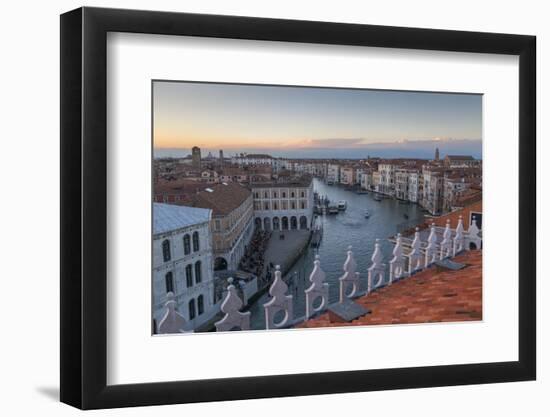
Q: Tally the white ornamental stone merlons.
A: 12